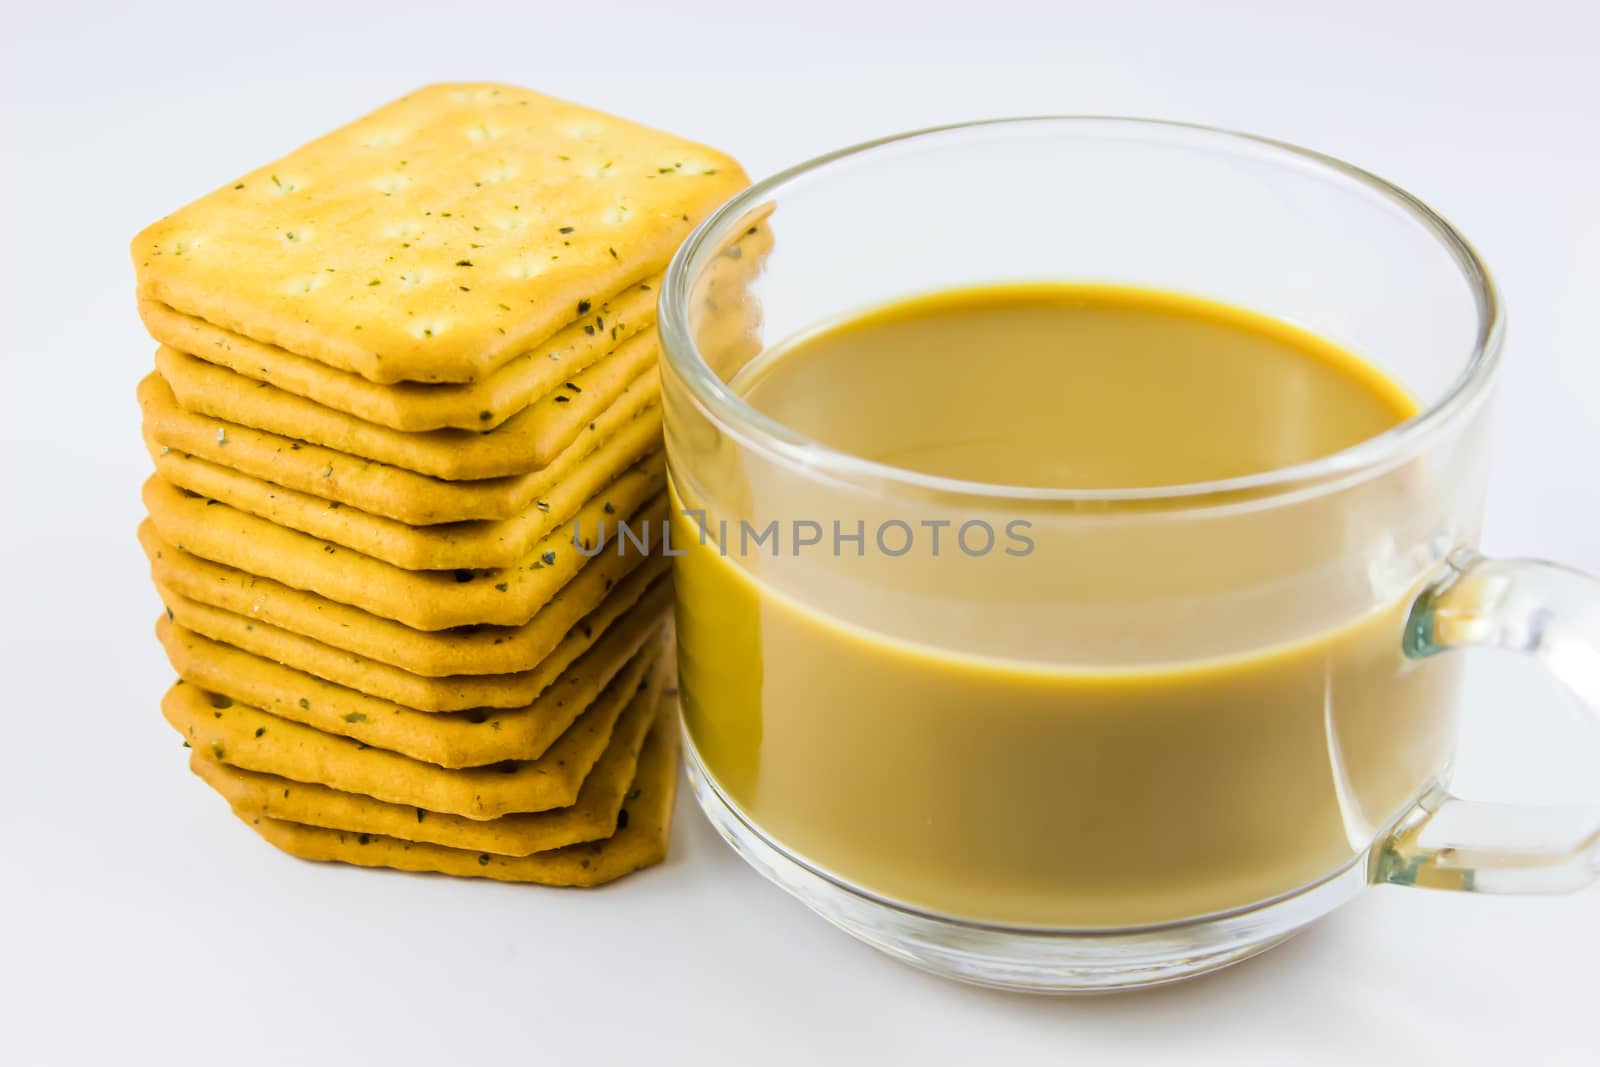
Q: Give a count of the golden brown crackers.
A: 12